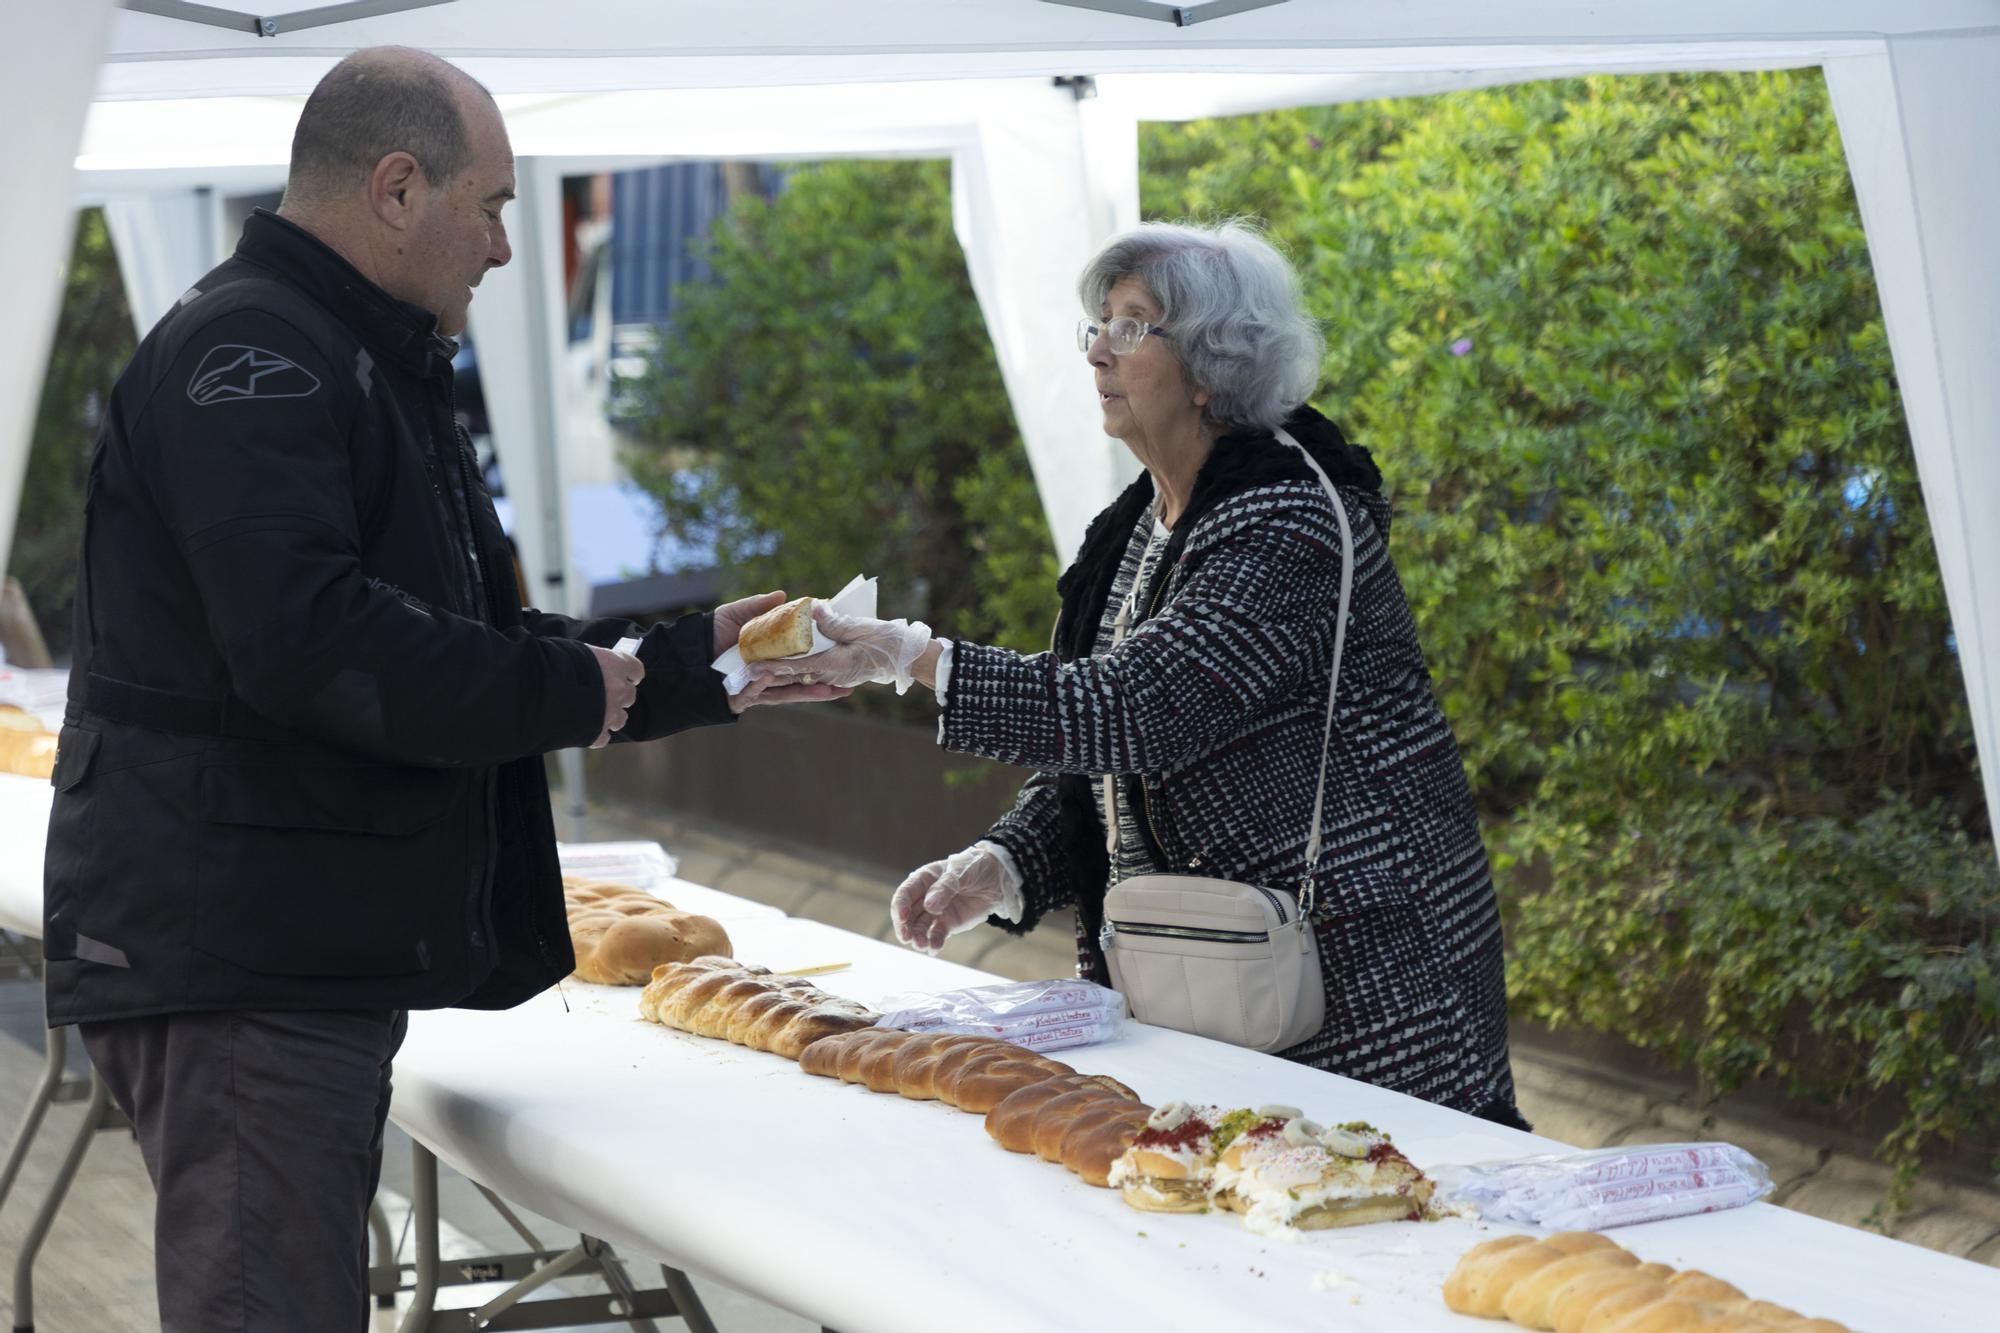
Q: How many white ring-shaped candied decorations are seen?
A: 4